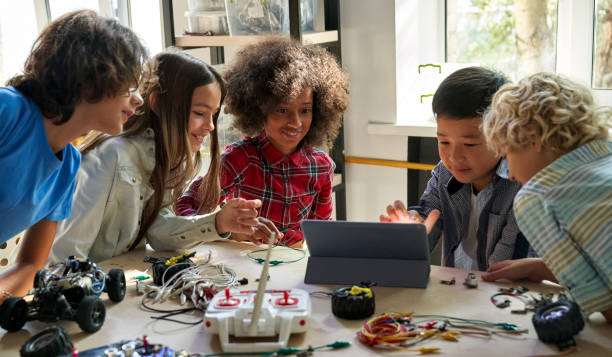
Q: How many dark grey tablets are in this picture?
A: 1